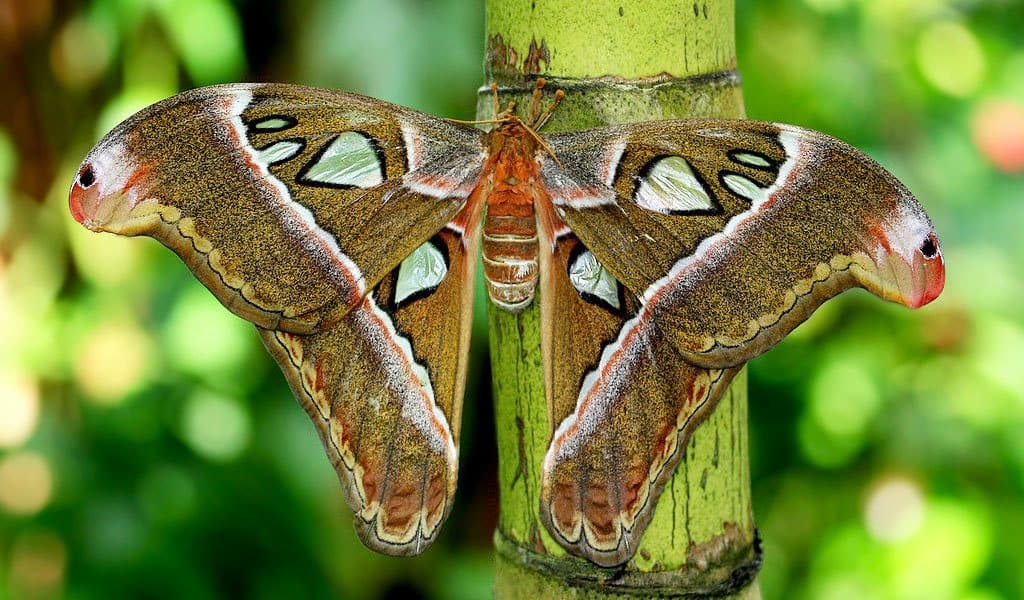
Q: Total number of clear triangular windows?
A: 4